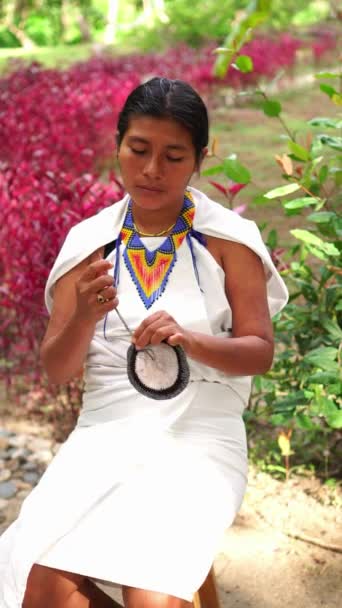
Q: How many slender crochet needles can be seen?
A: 1